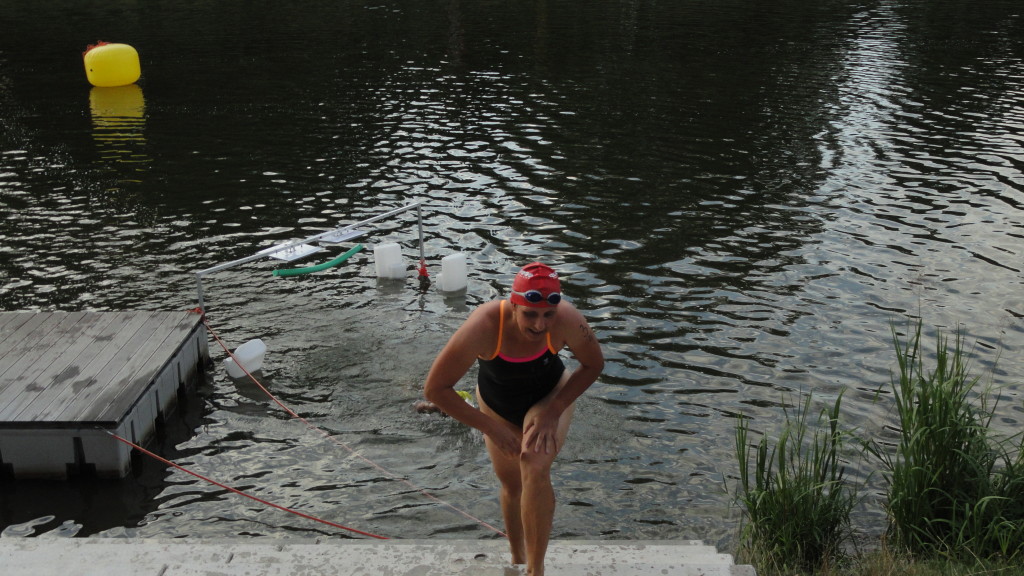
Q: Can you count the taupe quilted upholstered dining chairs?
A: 0